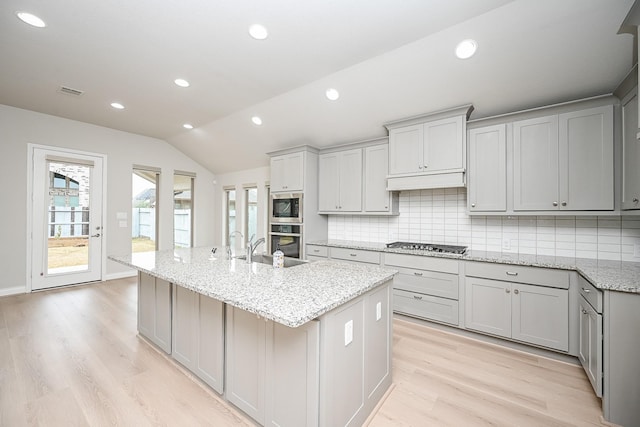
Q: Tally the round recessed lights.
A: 8